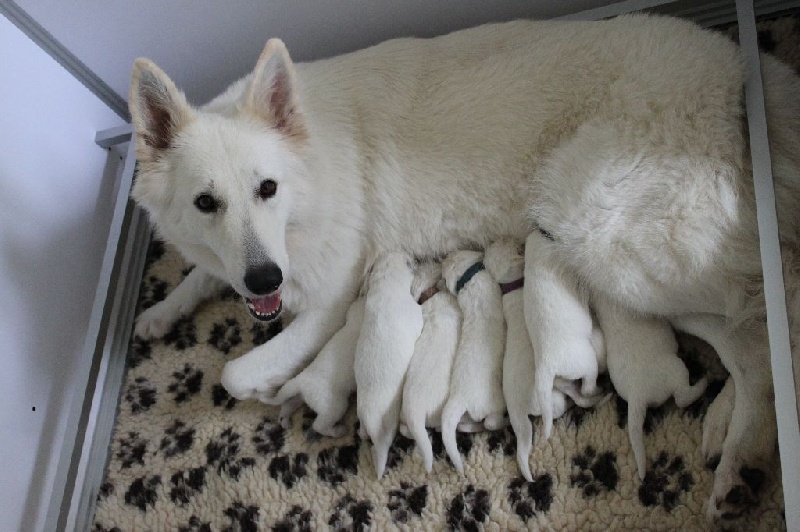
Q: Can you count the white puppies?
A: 7